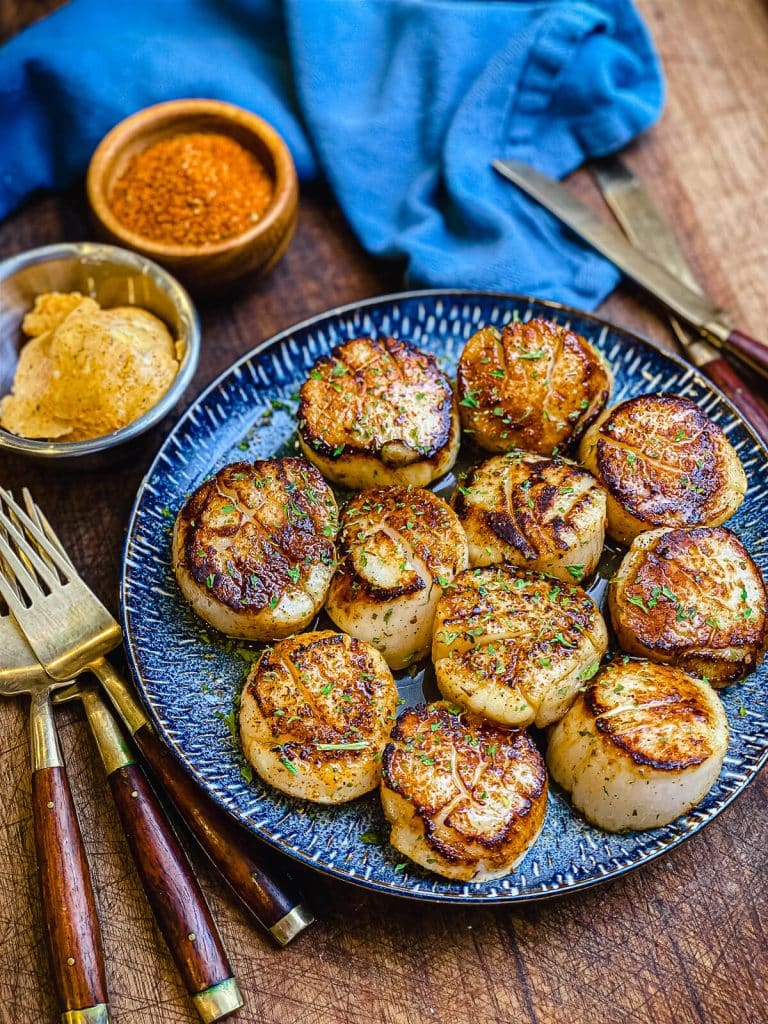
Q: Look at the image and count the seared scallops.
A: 11